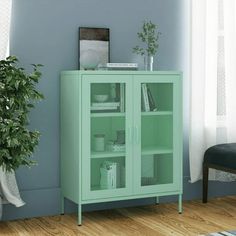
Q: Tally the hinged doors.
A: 2